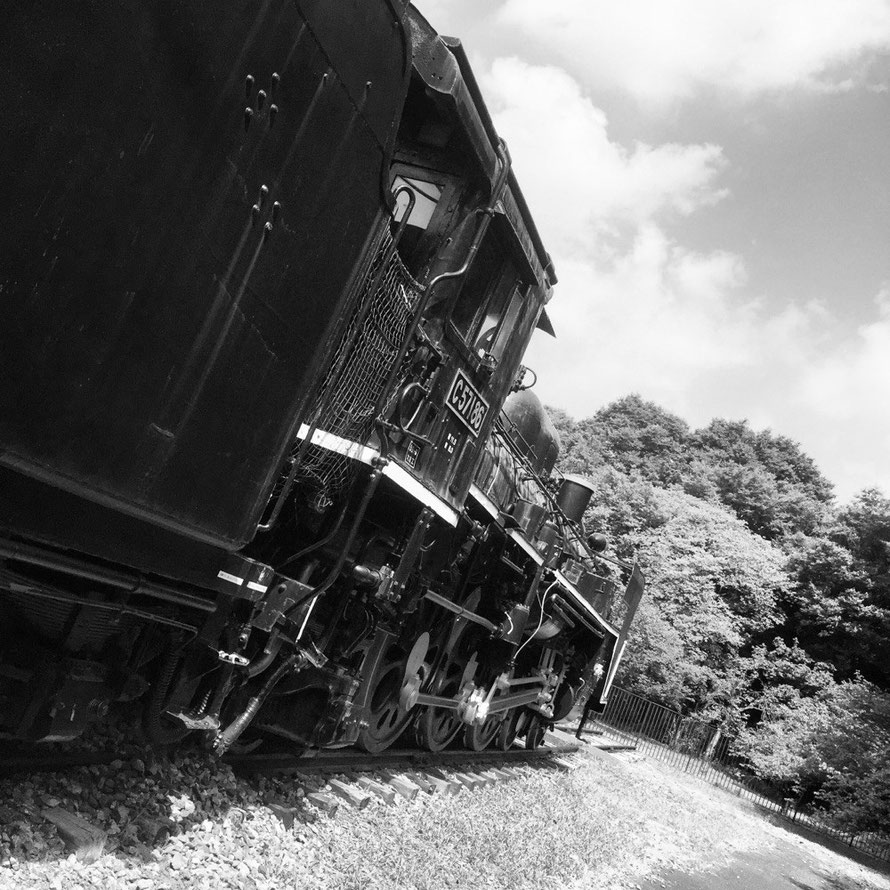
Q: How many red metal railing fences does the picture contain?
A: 0